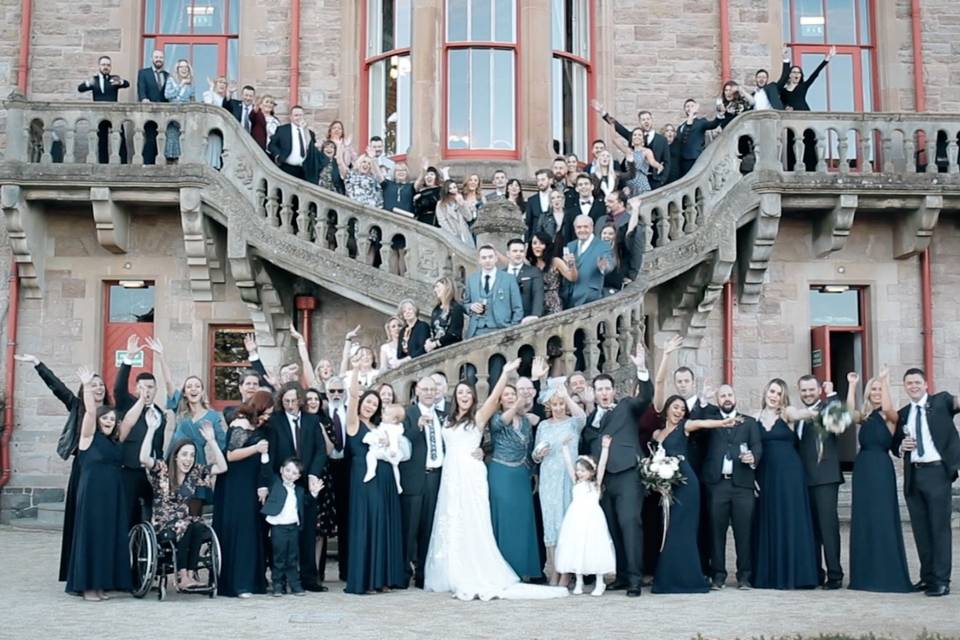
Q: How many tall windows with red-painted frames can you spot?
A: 5